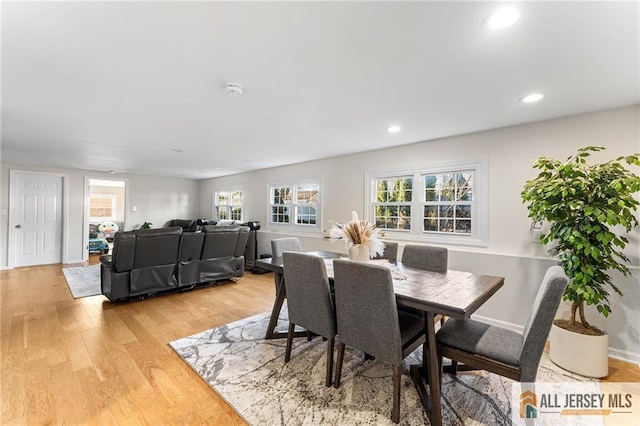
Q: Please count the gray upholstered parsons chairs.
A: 6